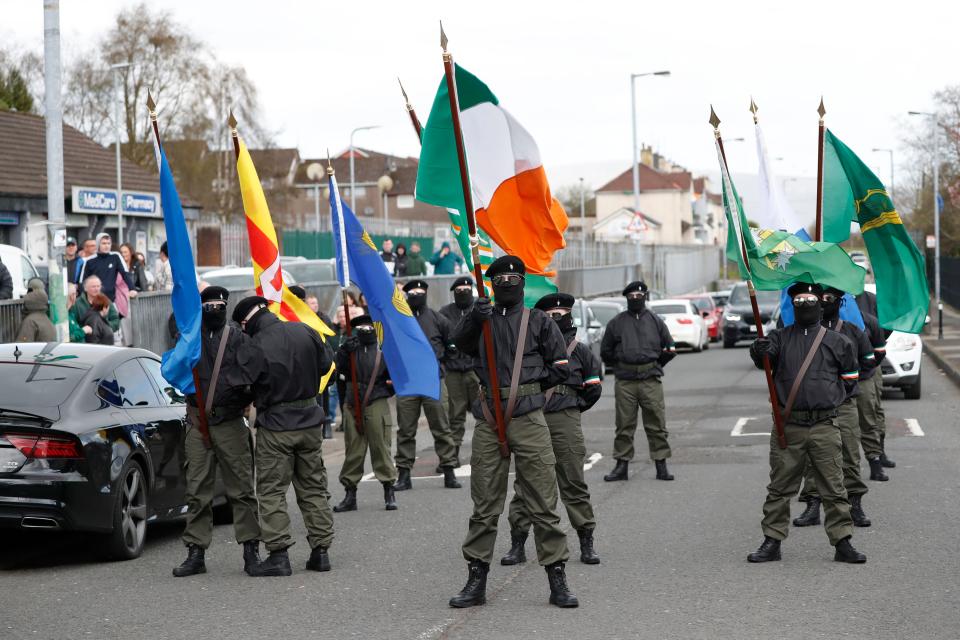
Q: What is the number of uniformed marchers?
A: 13